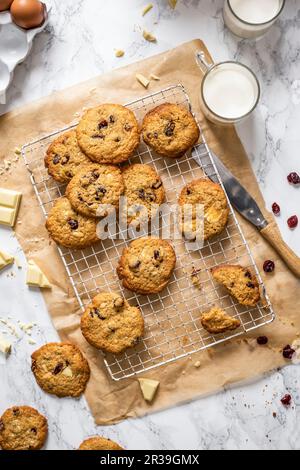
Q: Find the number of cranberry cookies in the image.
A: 13